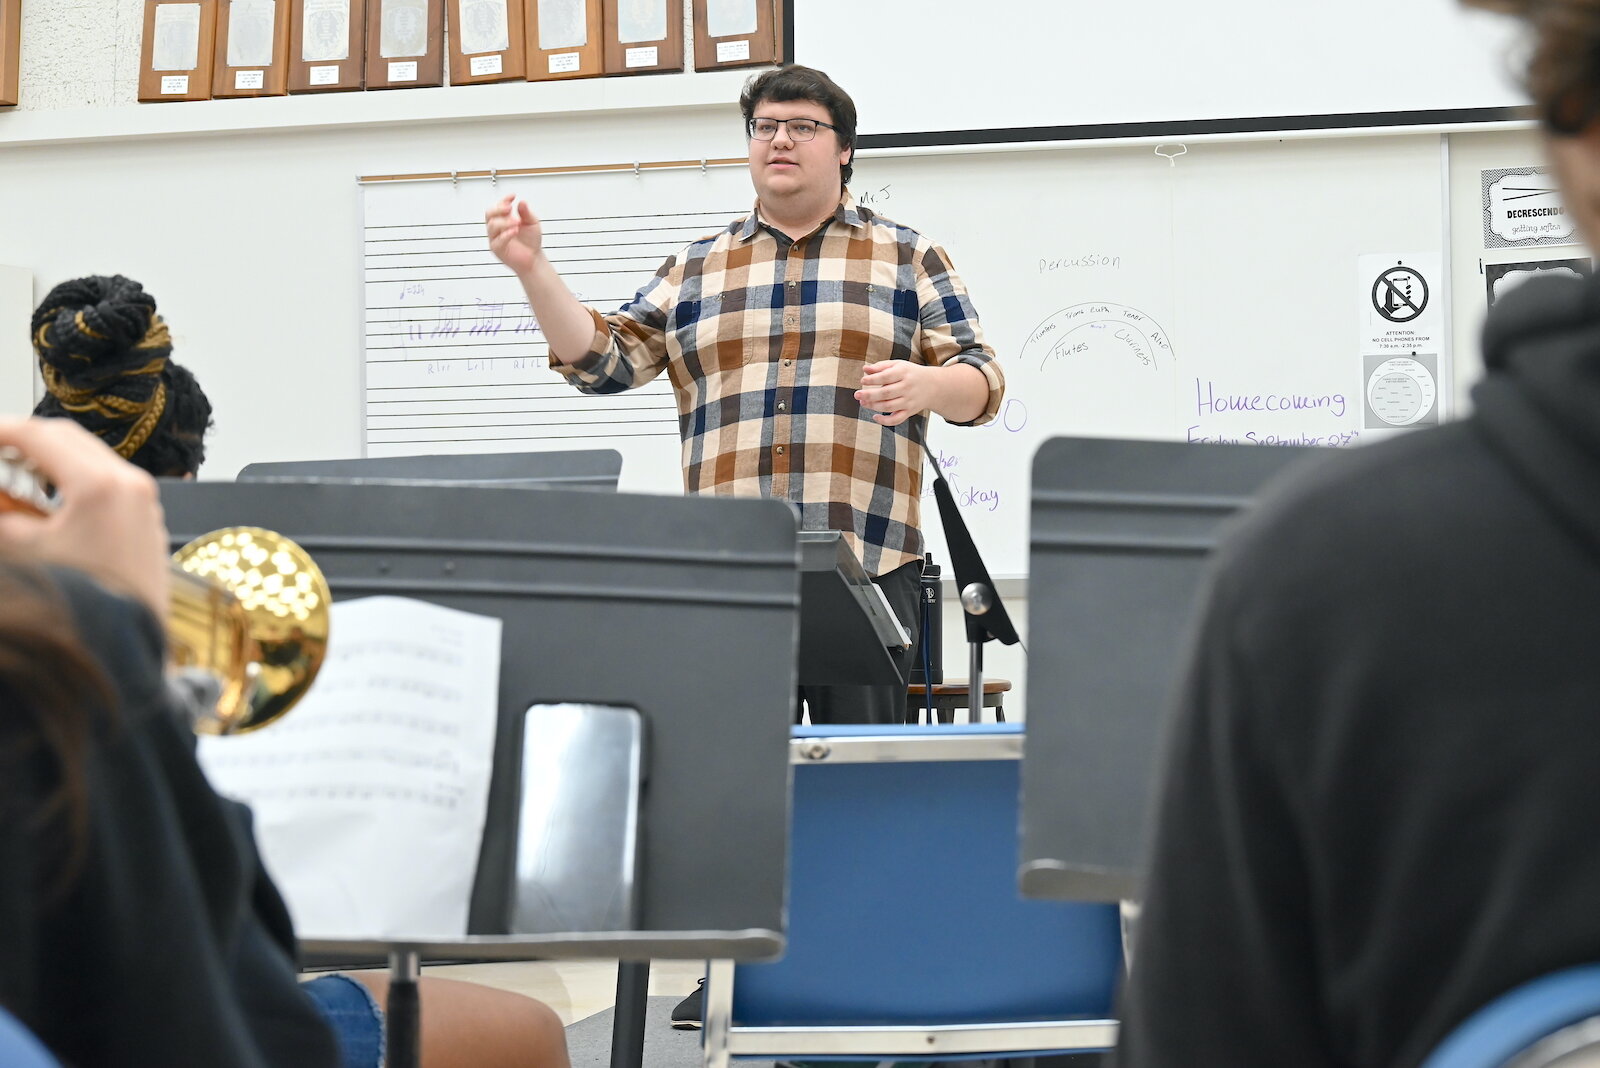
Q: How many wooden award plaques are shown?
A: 8